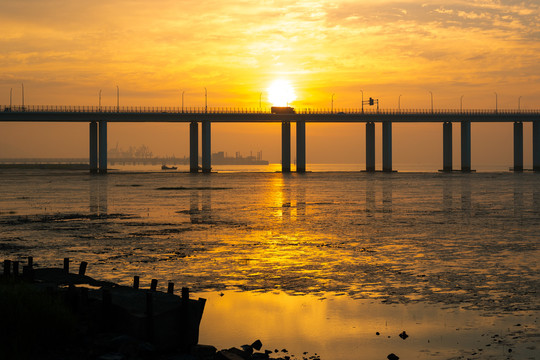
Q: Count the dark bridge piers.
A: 12